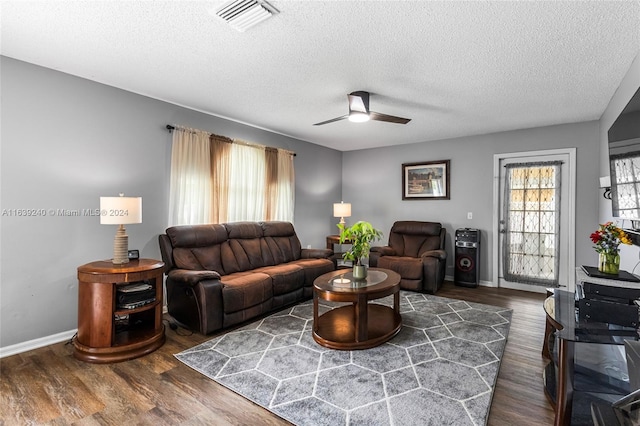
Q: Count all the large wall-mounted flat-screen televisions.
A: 1